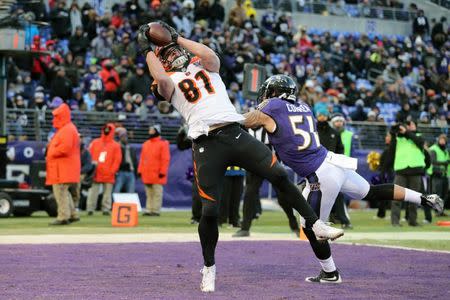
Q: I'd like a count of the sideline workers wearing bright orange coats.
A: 3